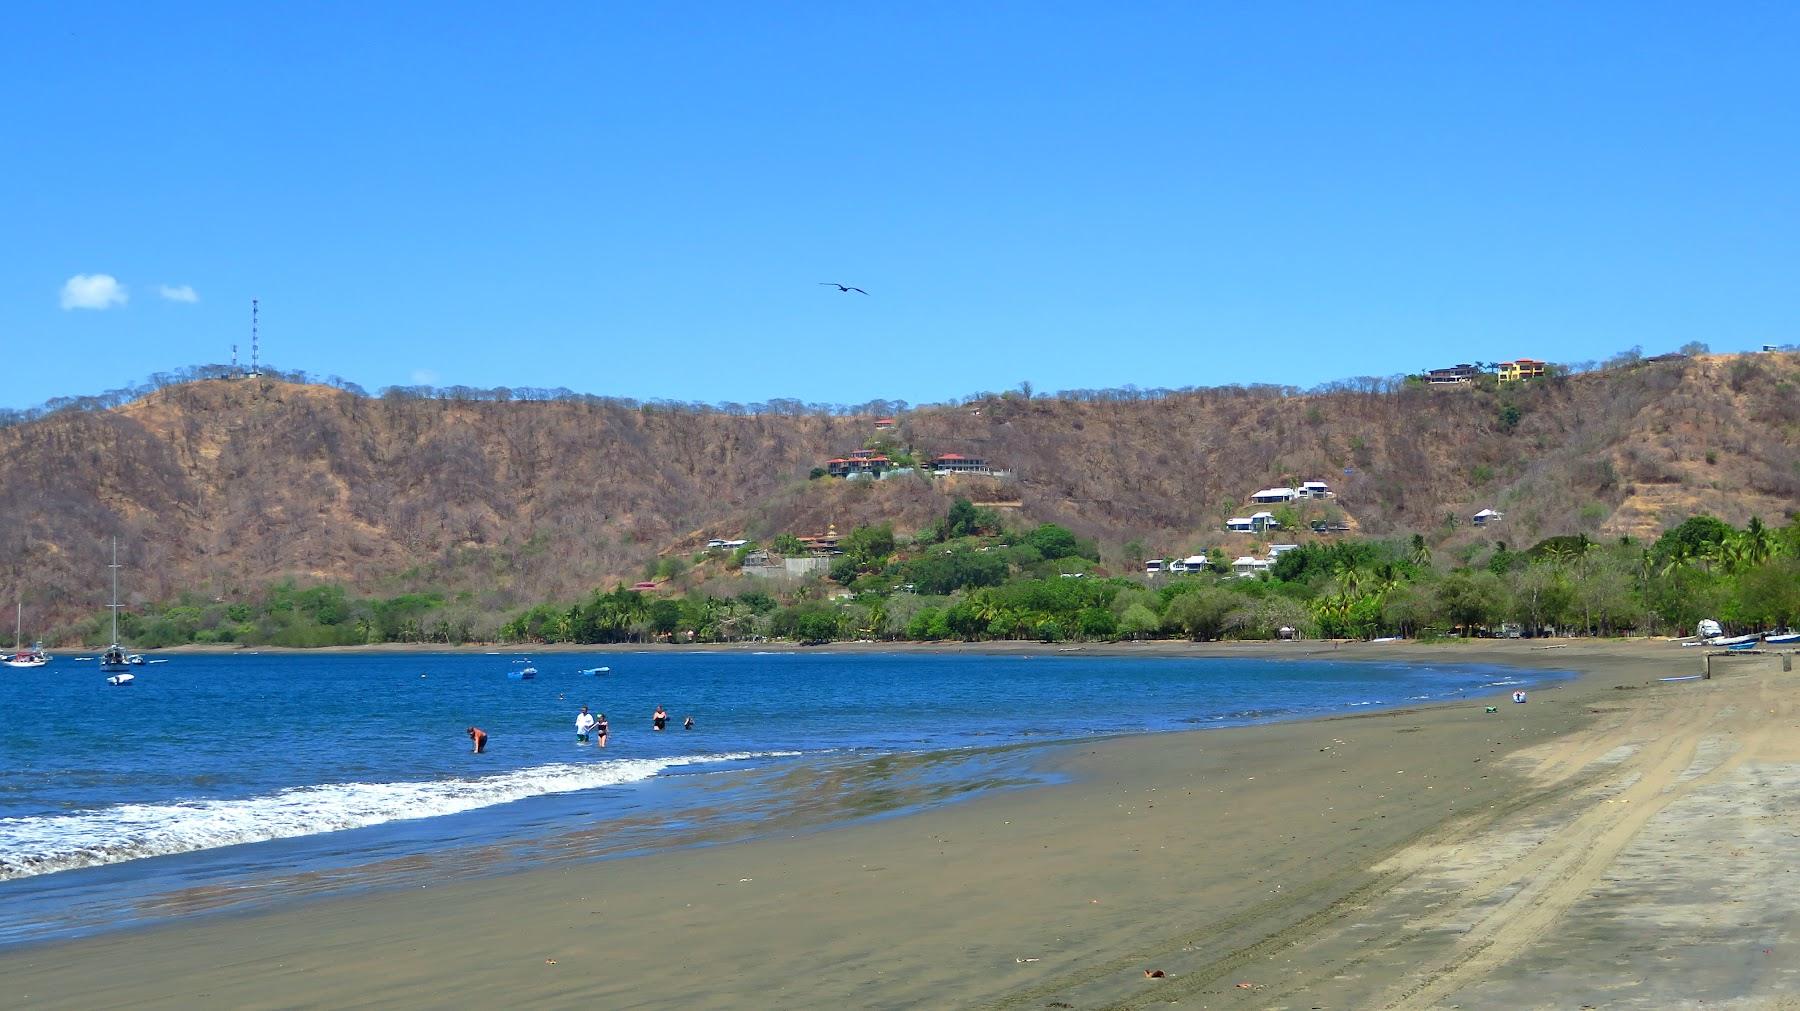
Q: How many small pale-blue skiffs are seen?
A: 2